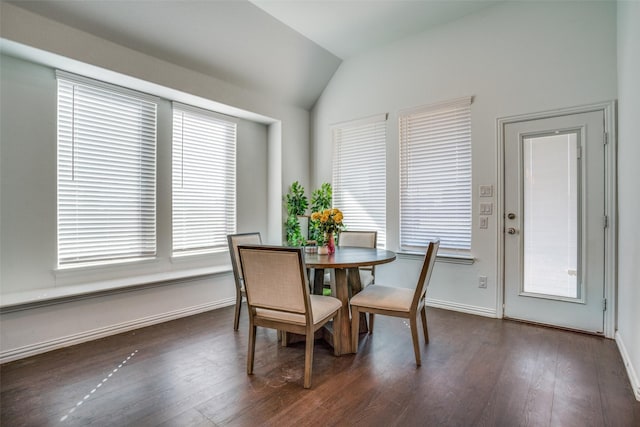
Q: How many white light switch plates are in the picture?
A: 3